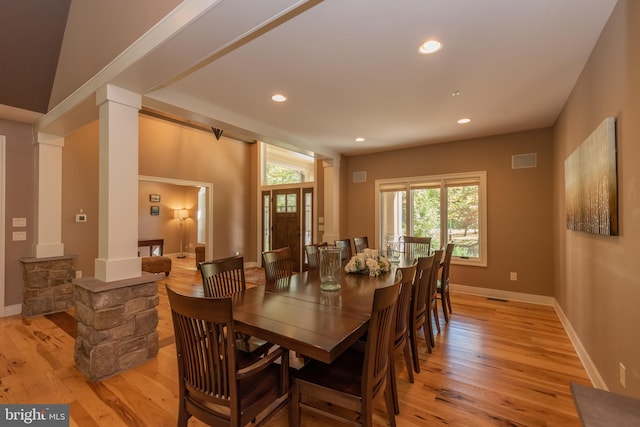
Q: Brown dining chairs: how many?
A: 12